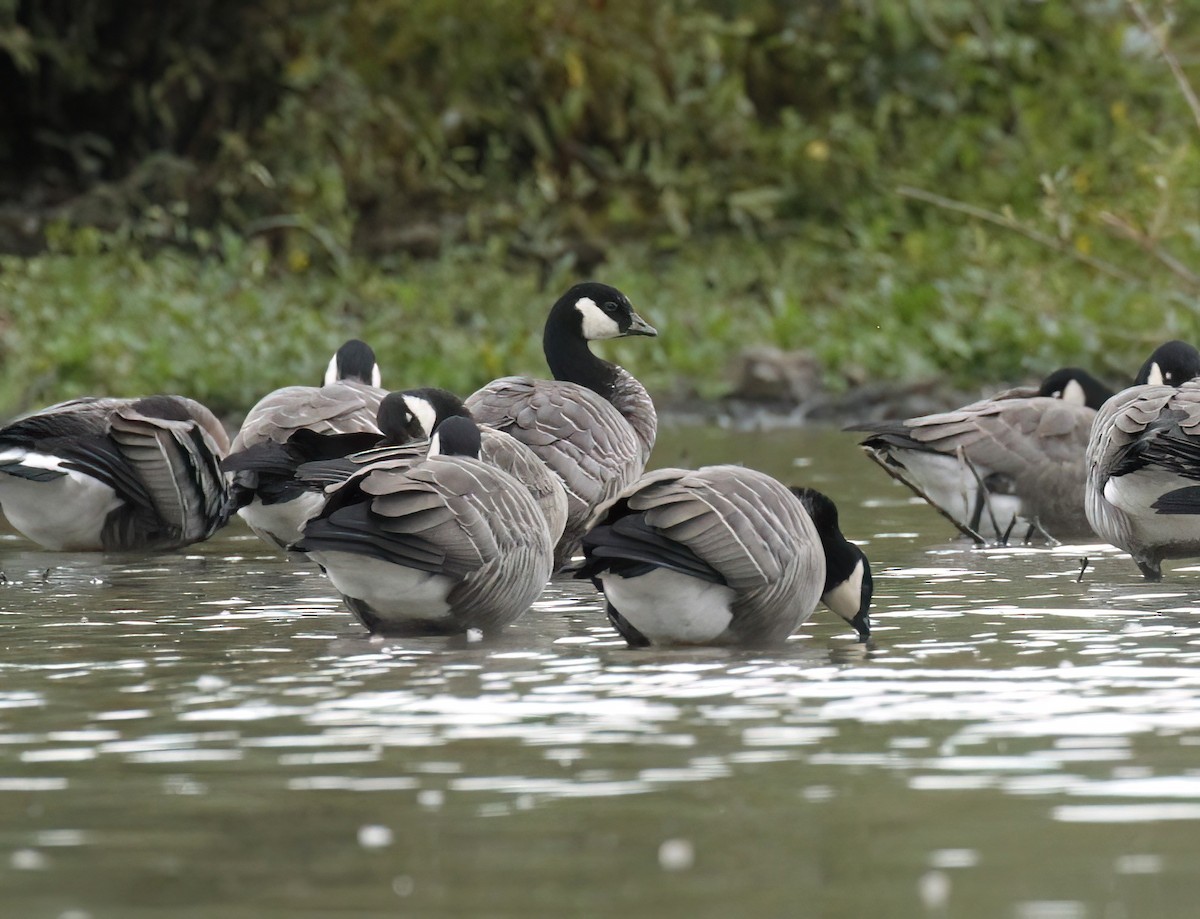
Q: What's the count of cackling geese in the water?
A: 8